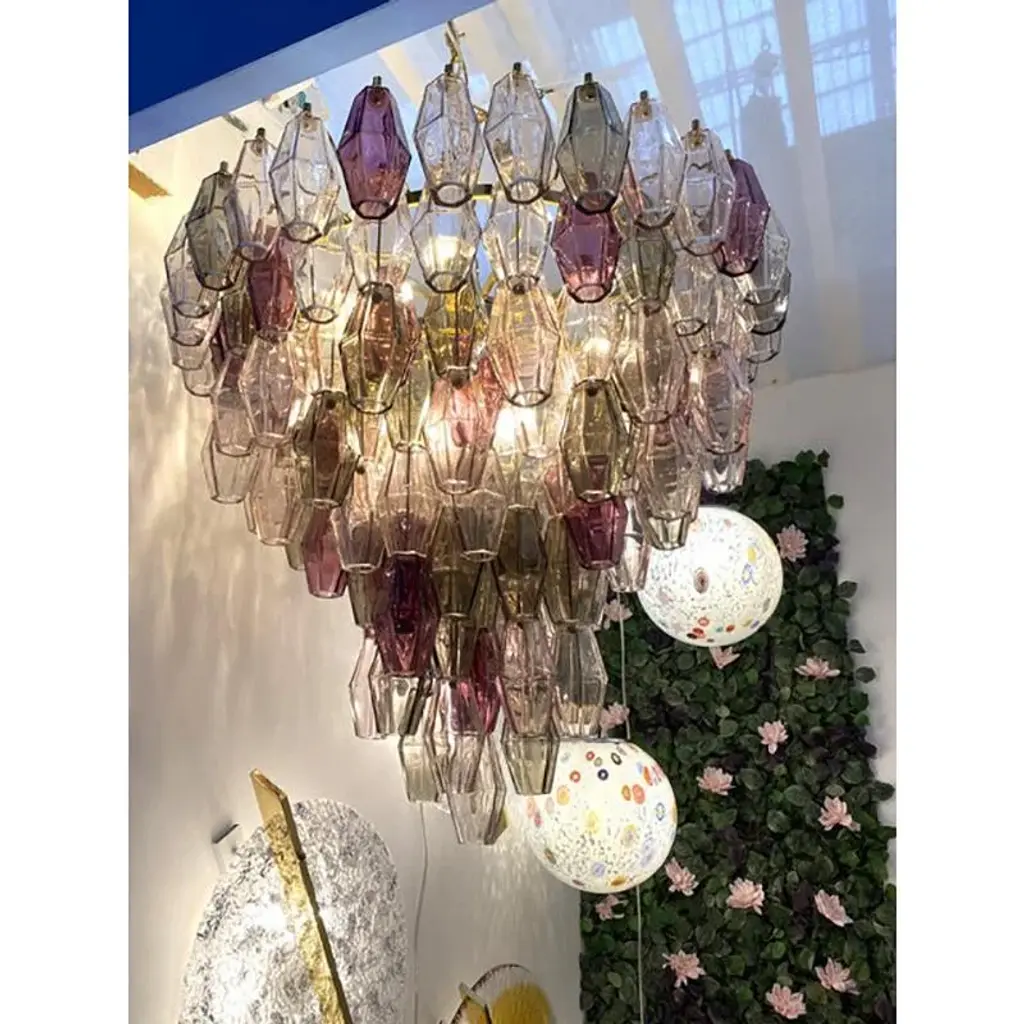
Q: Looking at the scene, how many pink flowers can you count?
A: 15